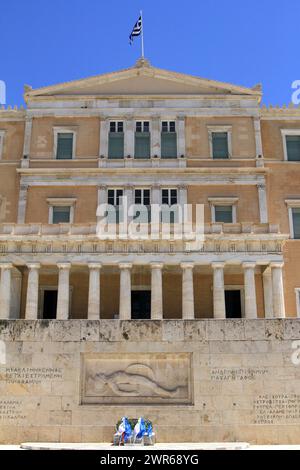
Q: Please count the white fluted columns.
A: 10